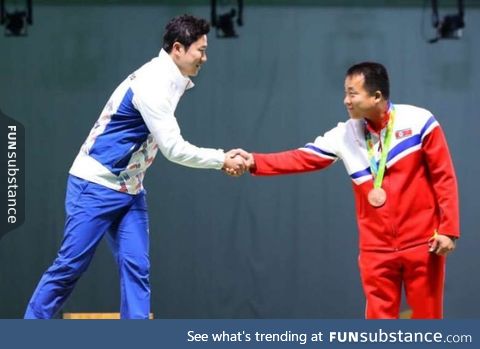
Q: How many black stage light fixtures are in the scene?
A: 3